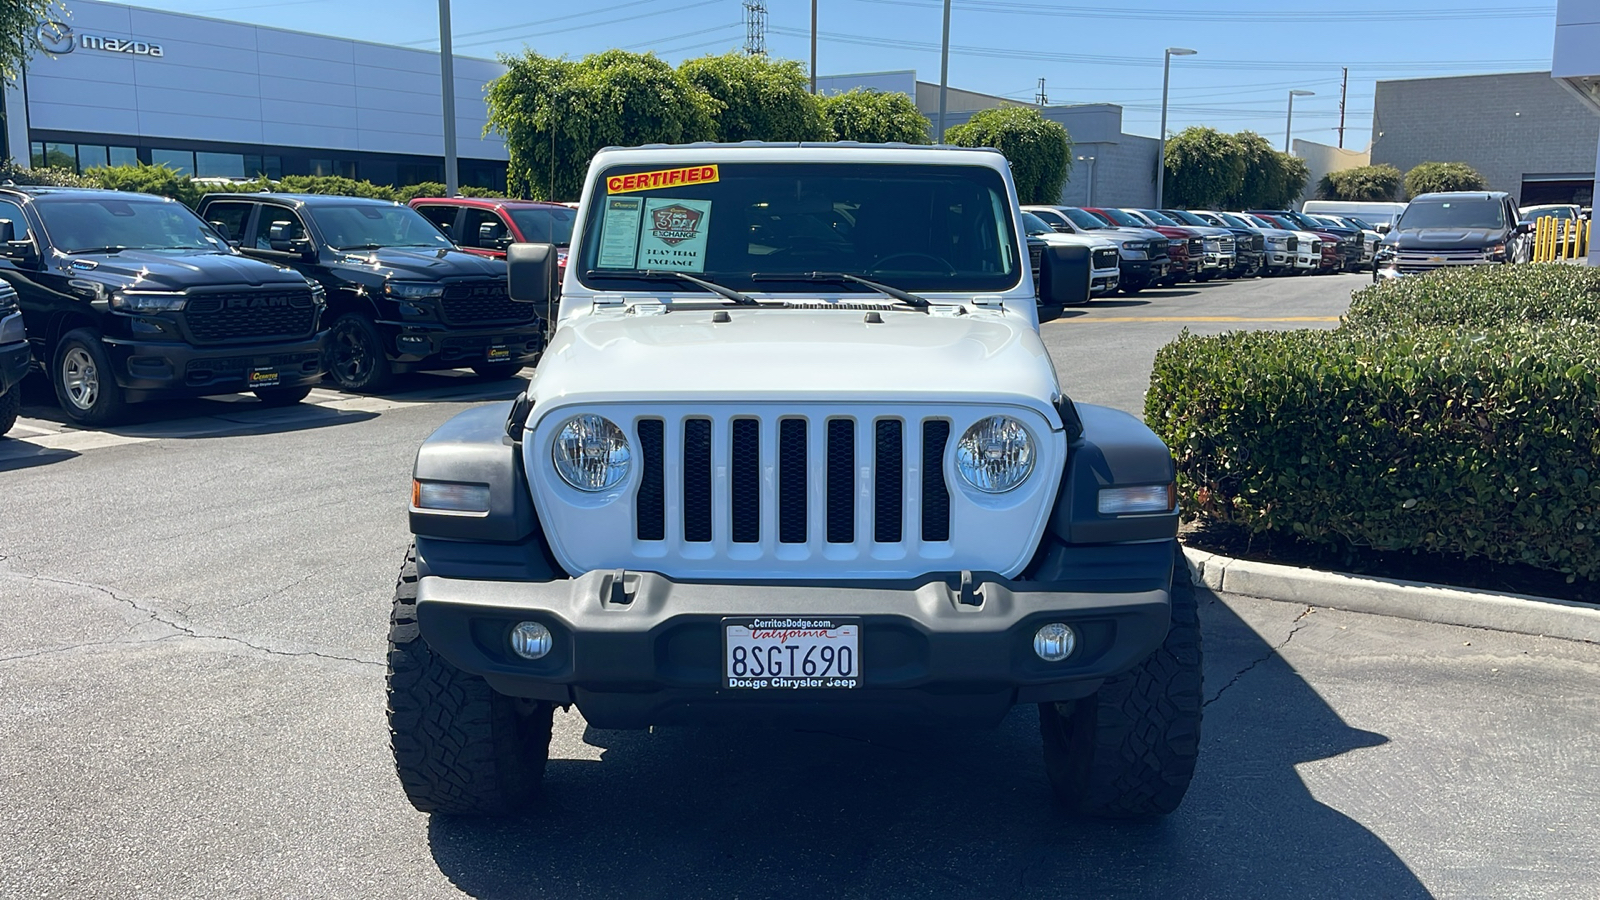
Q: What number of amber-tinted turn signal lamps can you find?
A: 2